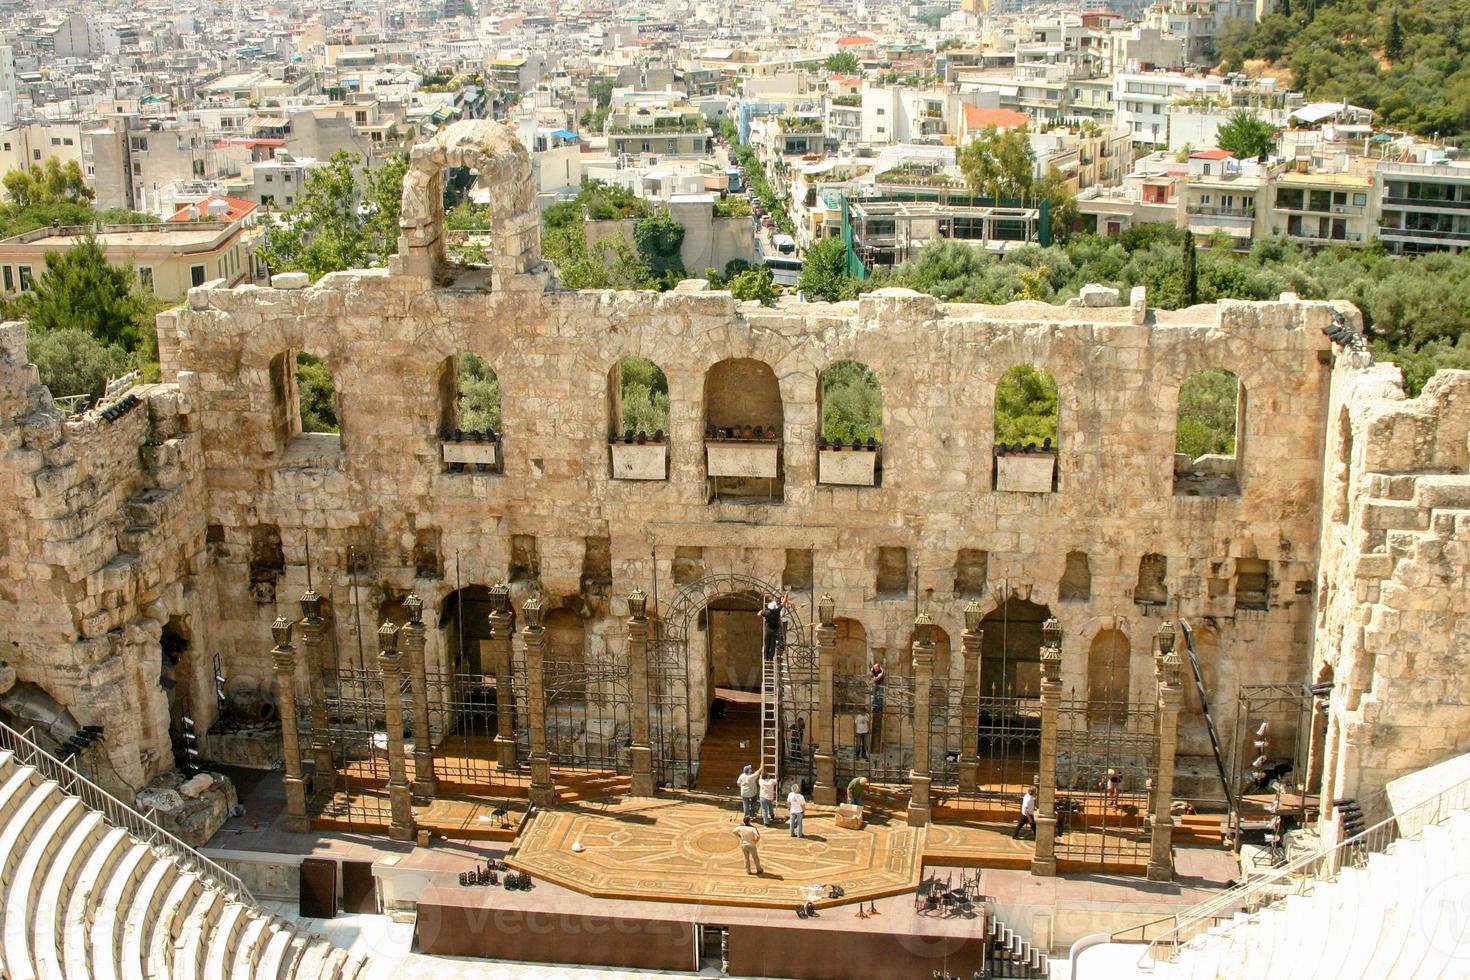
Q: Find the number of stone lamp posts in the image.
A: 14